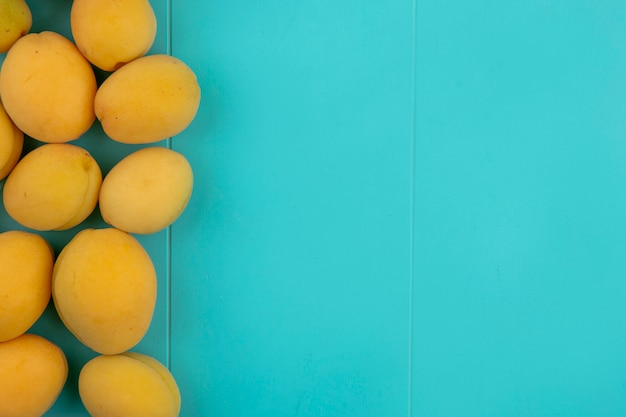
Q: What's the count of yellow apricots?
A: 11